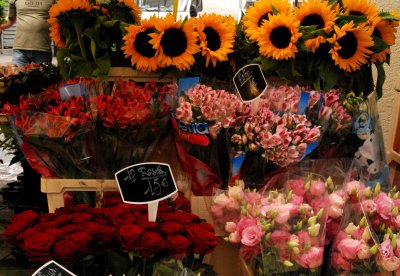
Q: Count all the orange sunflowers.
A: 11